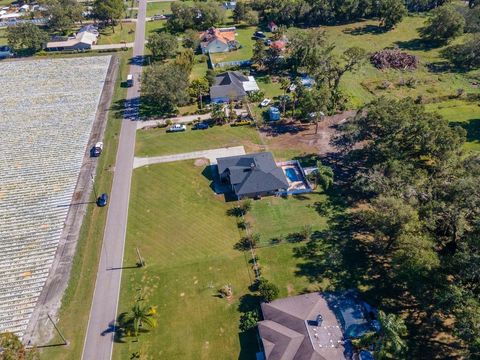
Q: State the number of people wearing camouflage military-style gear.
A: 0